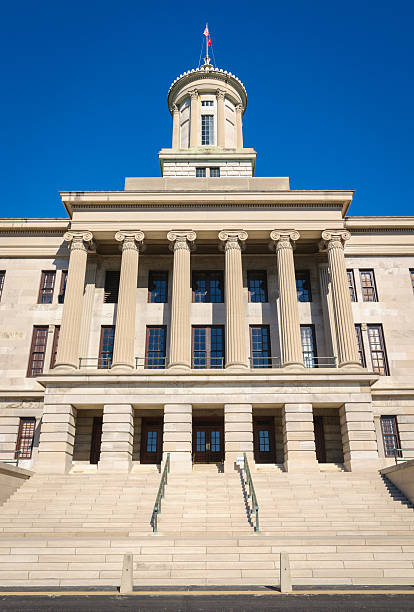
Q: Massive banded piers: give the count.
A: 6